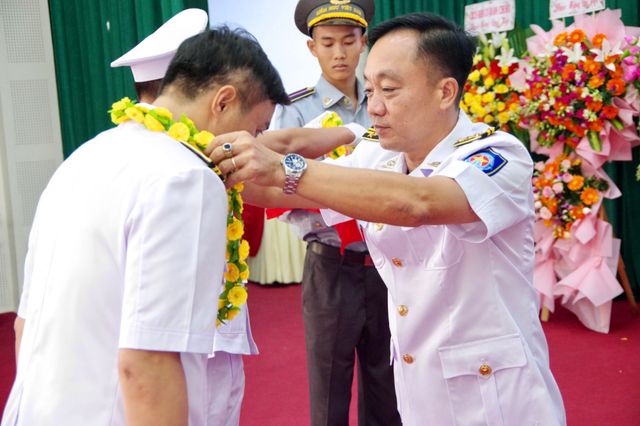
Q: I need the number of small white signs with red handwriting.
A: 2